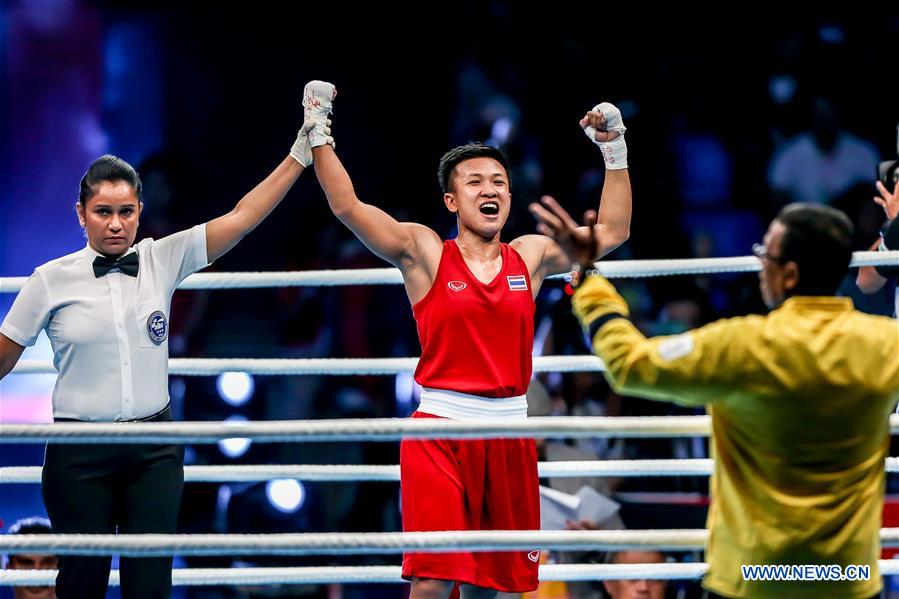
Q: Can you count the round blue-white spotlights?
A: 3